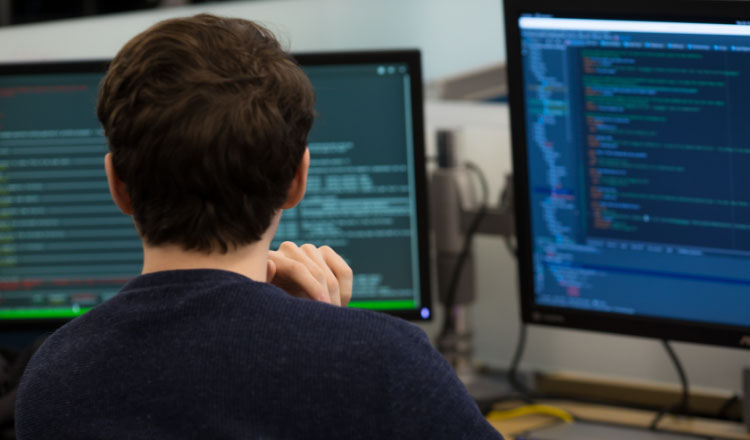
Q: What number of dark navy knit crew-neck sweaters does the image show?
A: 1